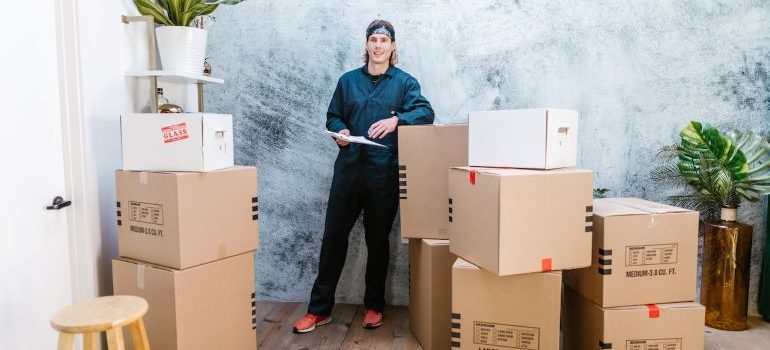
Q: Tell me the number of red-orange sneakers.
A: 2